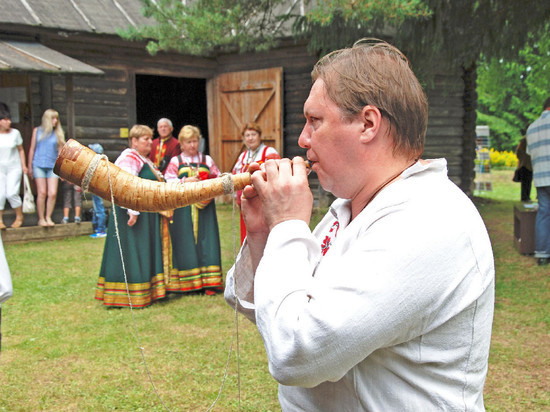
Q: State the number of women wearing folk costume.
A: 3